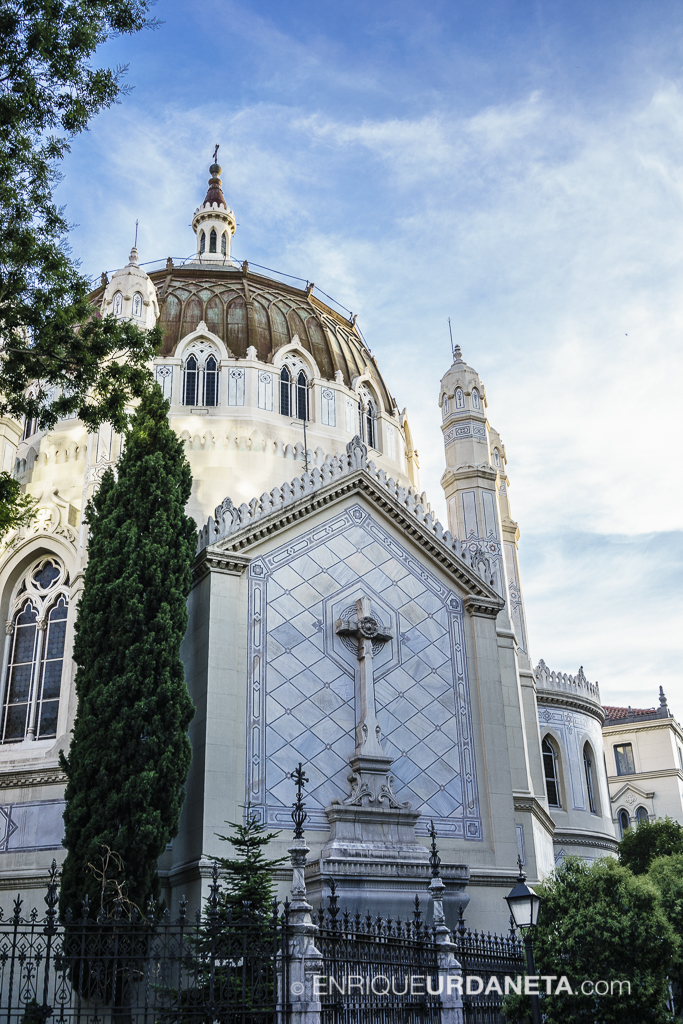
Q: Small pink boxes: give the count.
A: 0